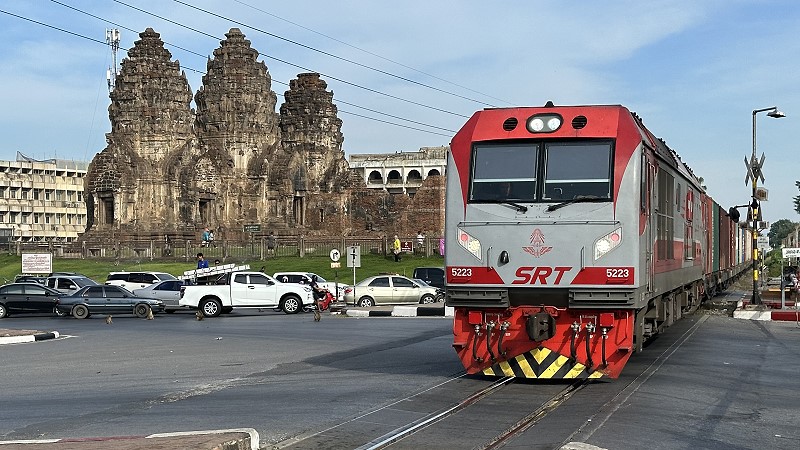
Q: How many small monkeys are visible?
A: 4